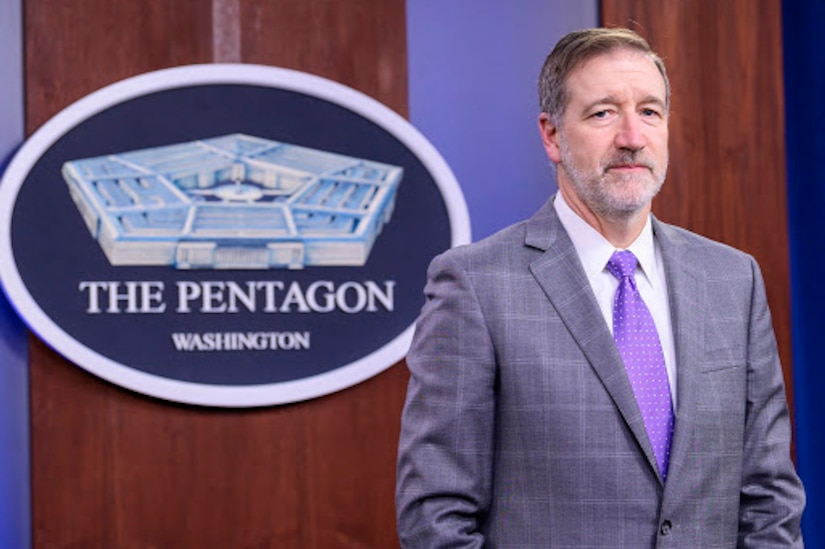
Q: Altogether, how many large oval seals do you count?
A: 1